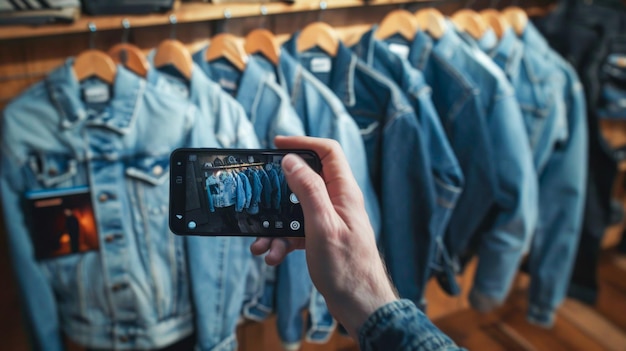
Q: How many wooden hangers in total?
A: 11